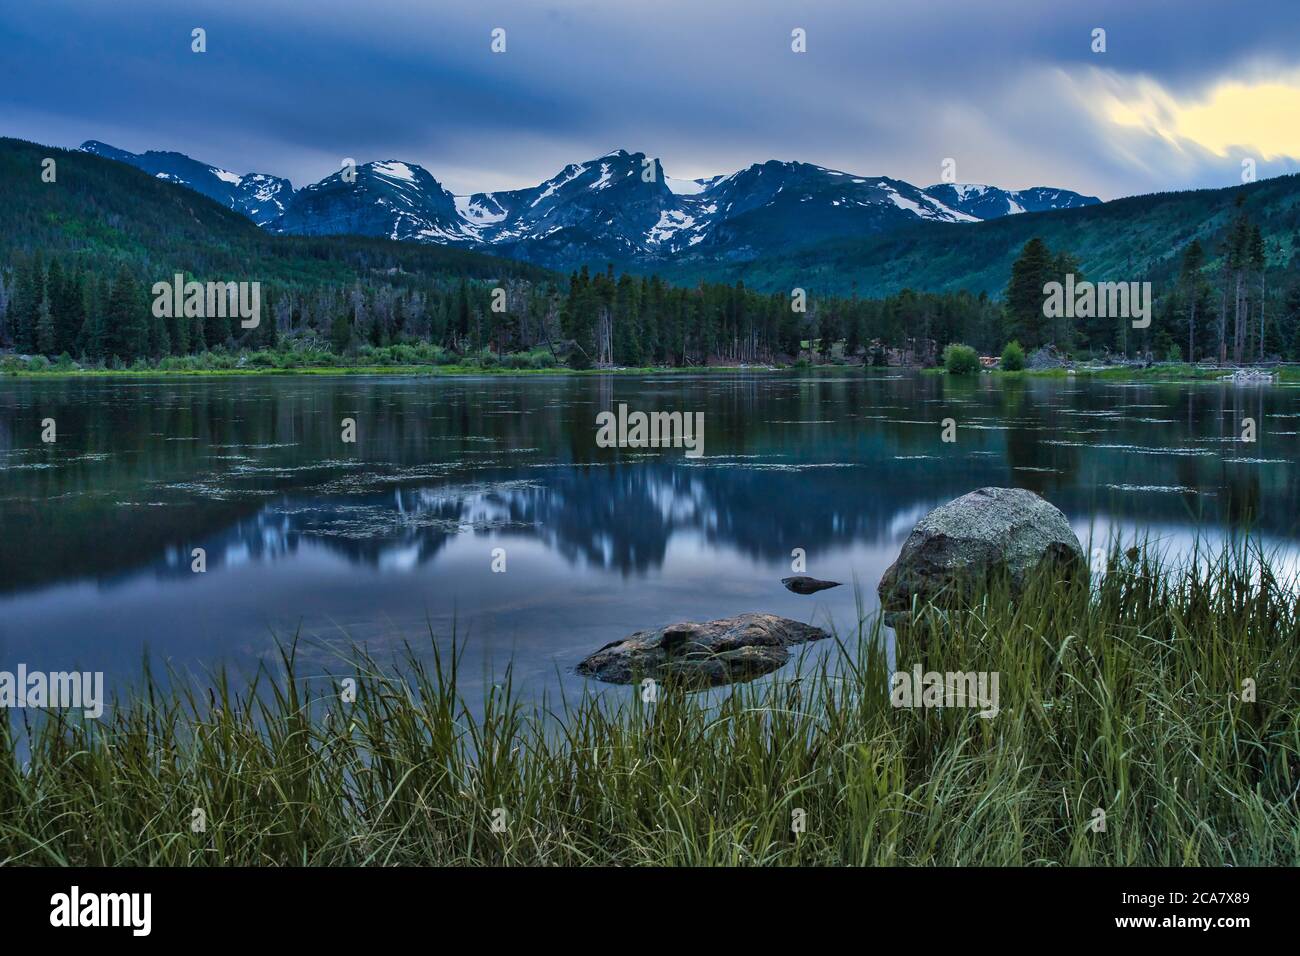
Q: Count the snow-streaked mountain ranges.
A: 1